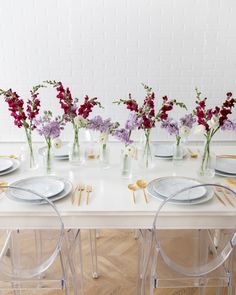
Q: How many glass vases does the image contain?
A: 8